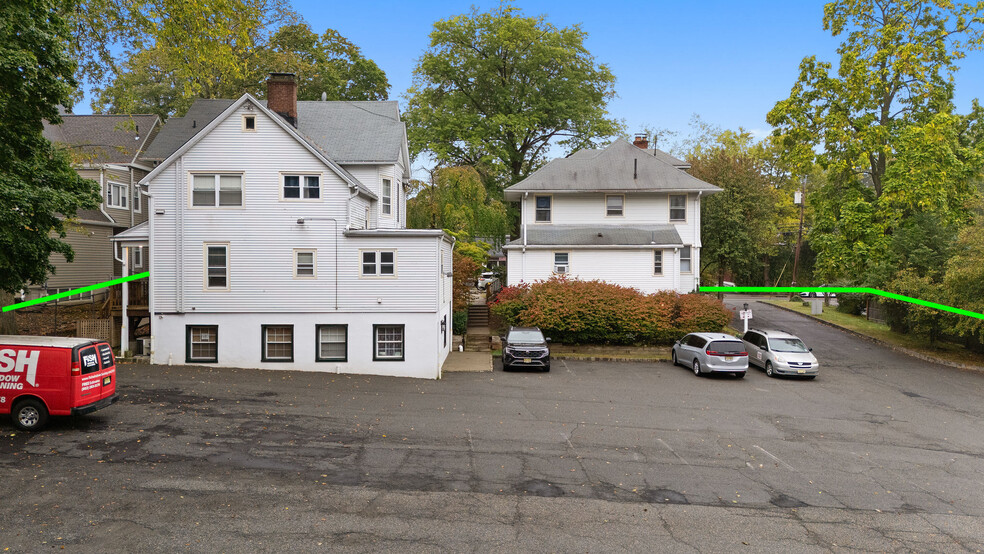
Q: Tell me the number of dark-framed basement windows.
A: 4